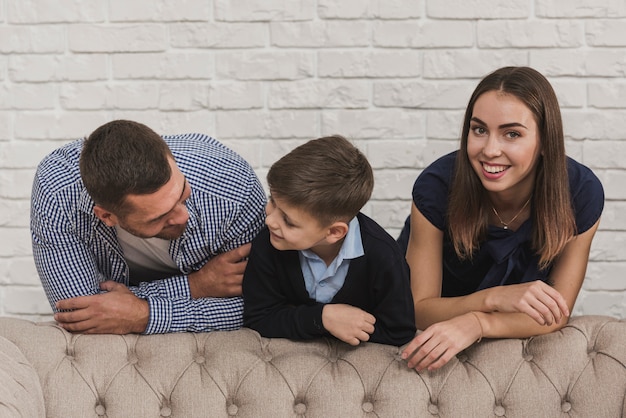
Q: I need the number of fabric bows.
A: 1